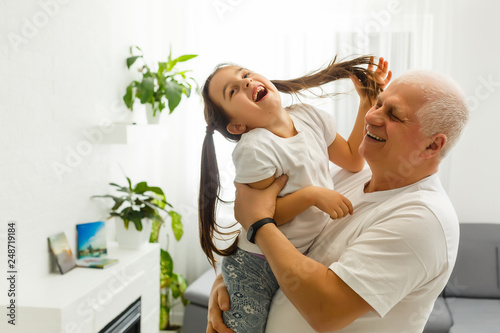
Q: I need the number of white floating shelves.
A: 1